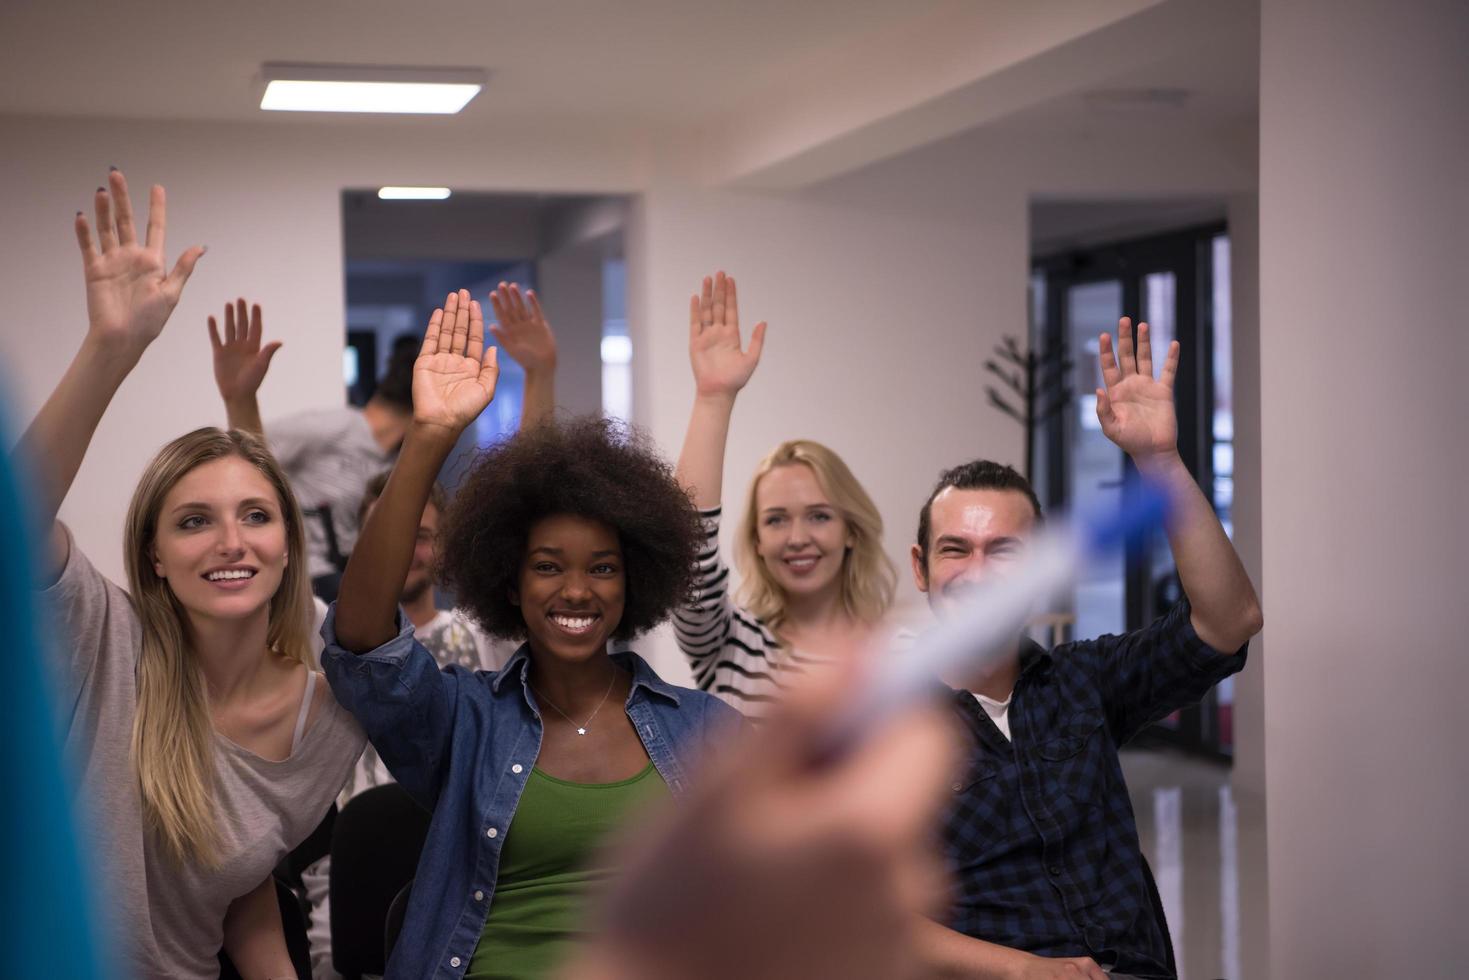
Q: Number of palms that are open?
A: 6